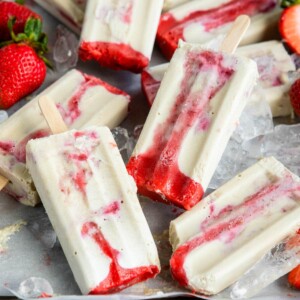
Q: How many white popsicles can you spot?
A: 8